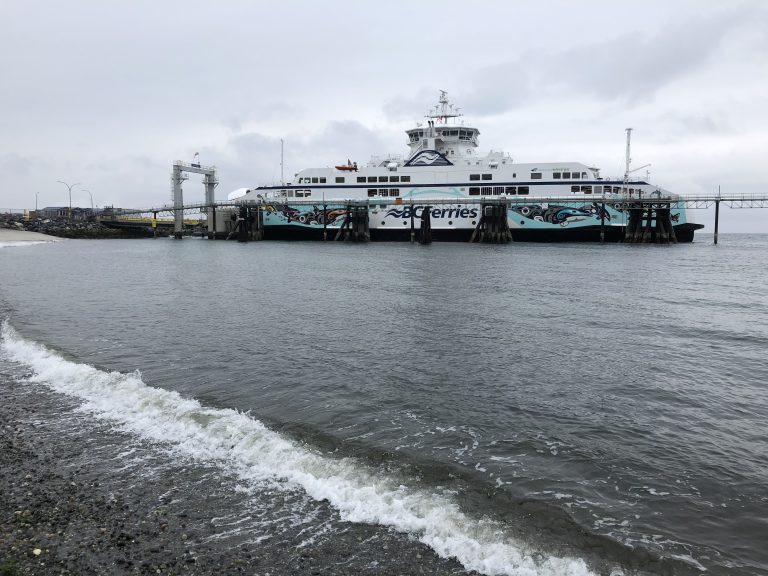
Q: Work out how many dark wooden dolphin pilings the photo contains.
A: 5